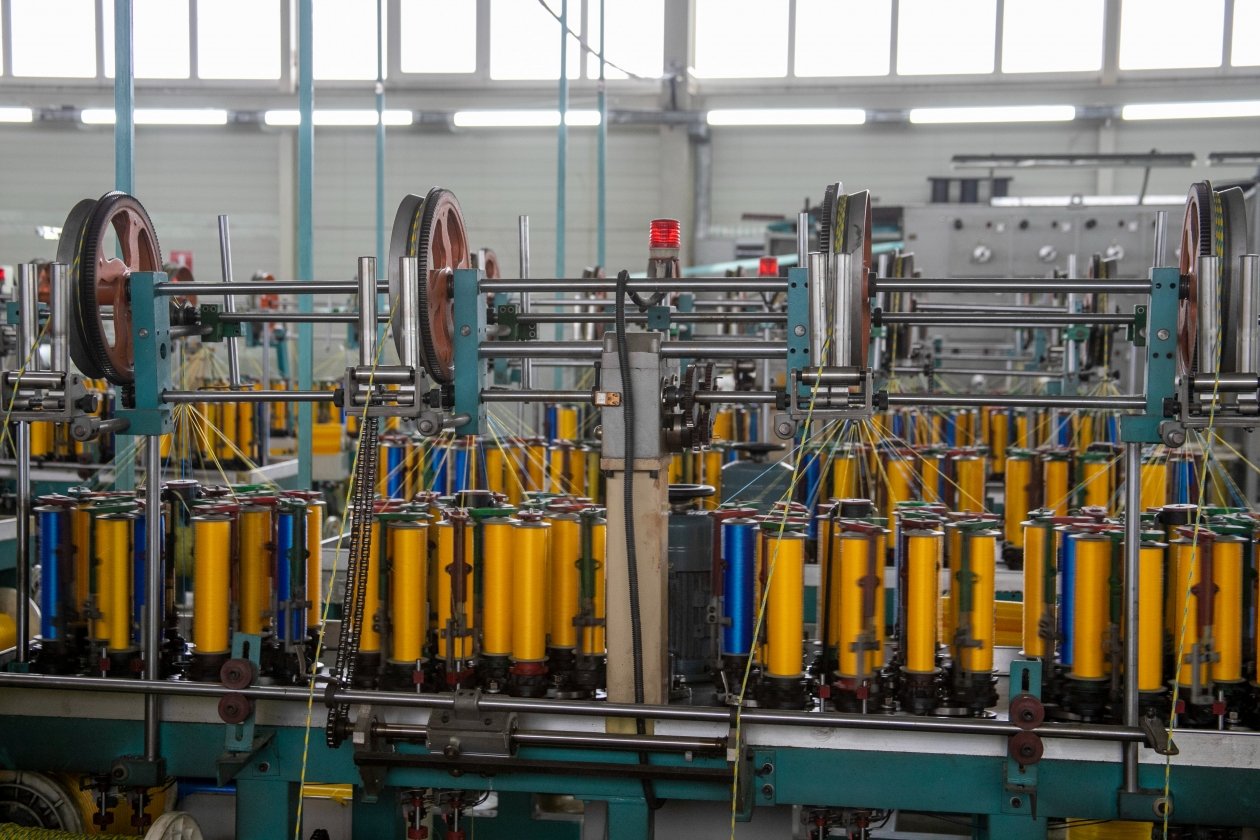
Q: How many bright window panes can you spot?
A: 13